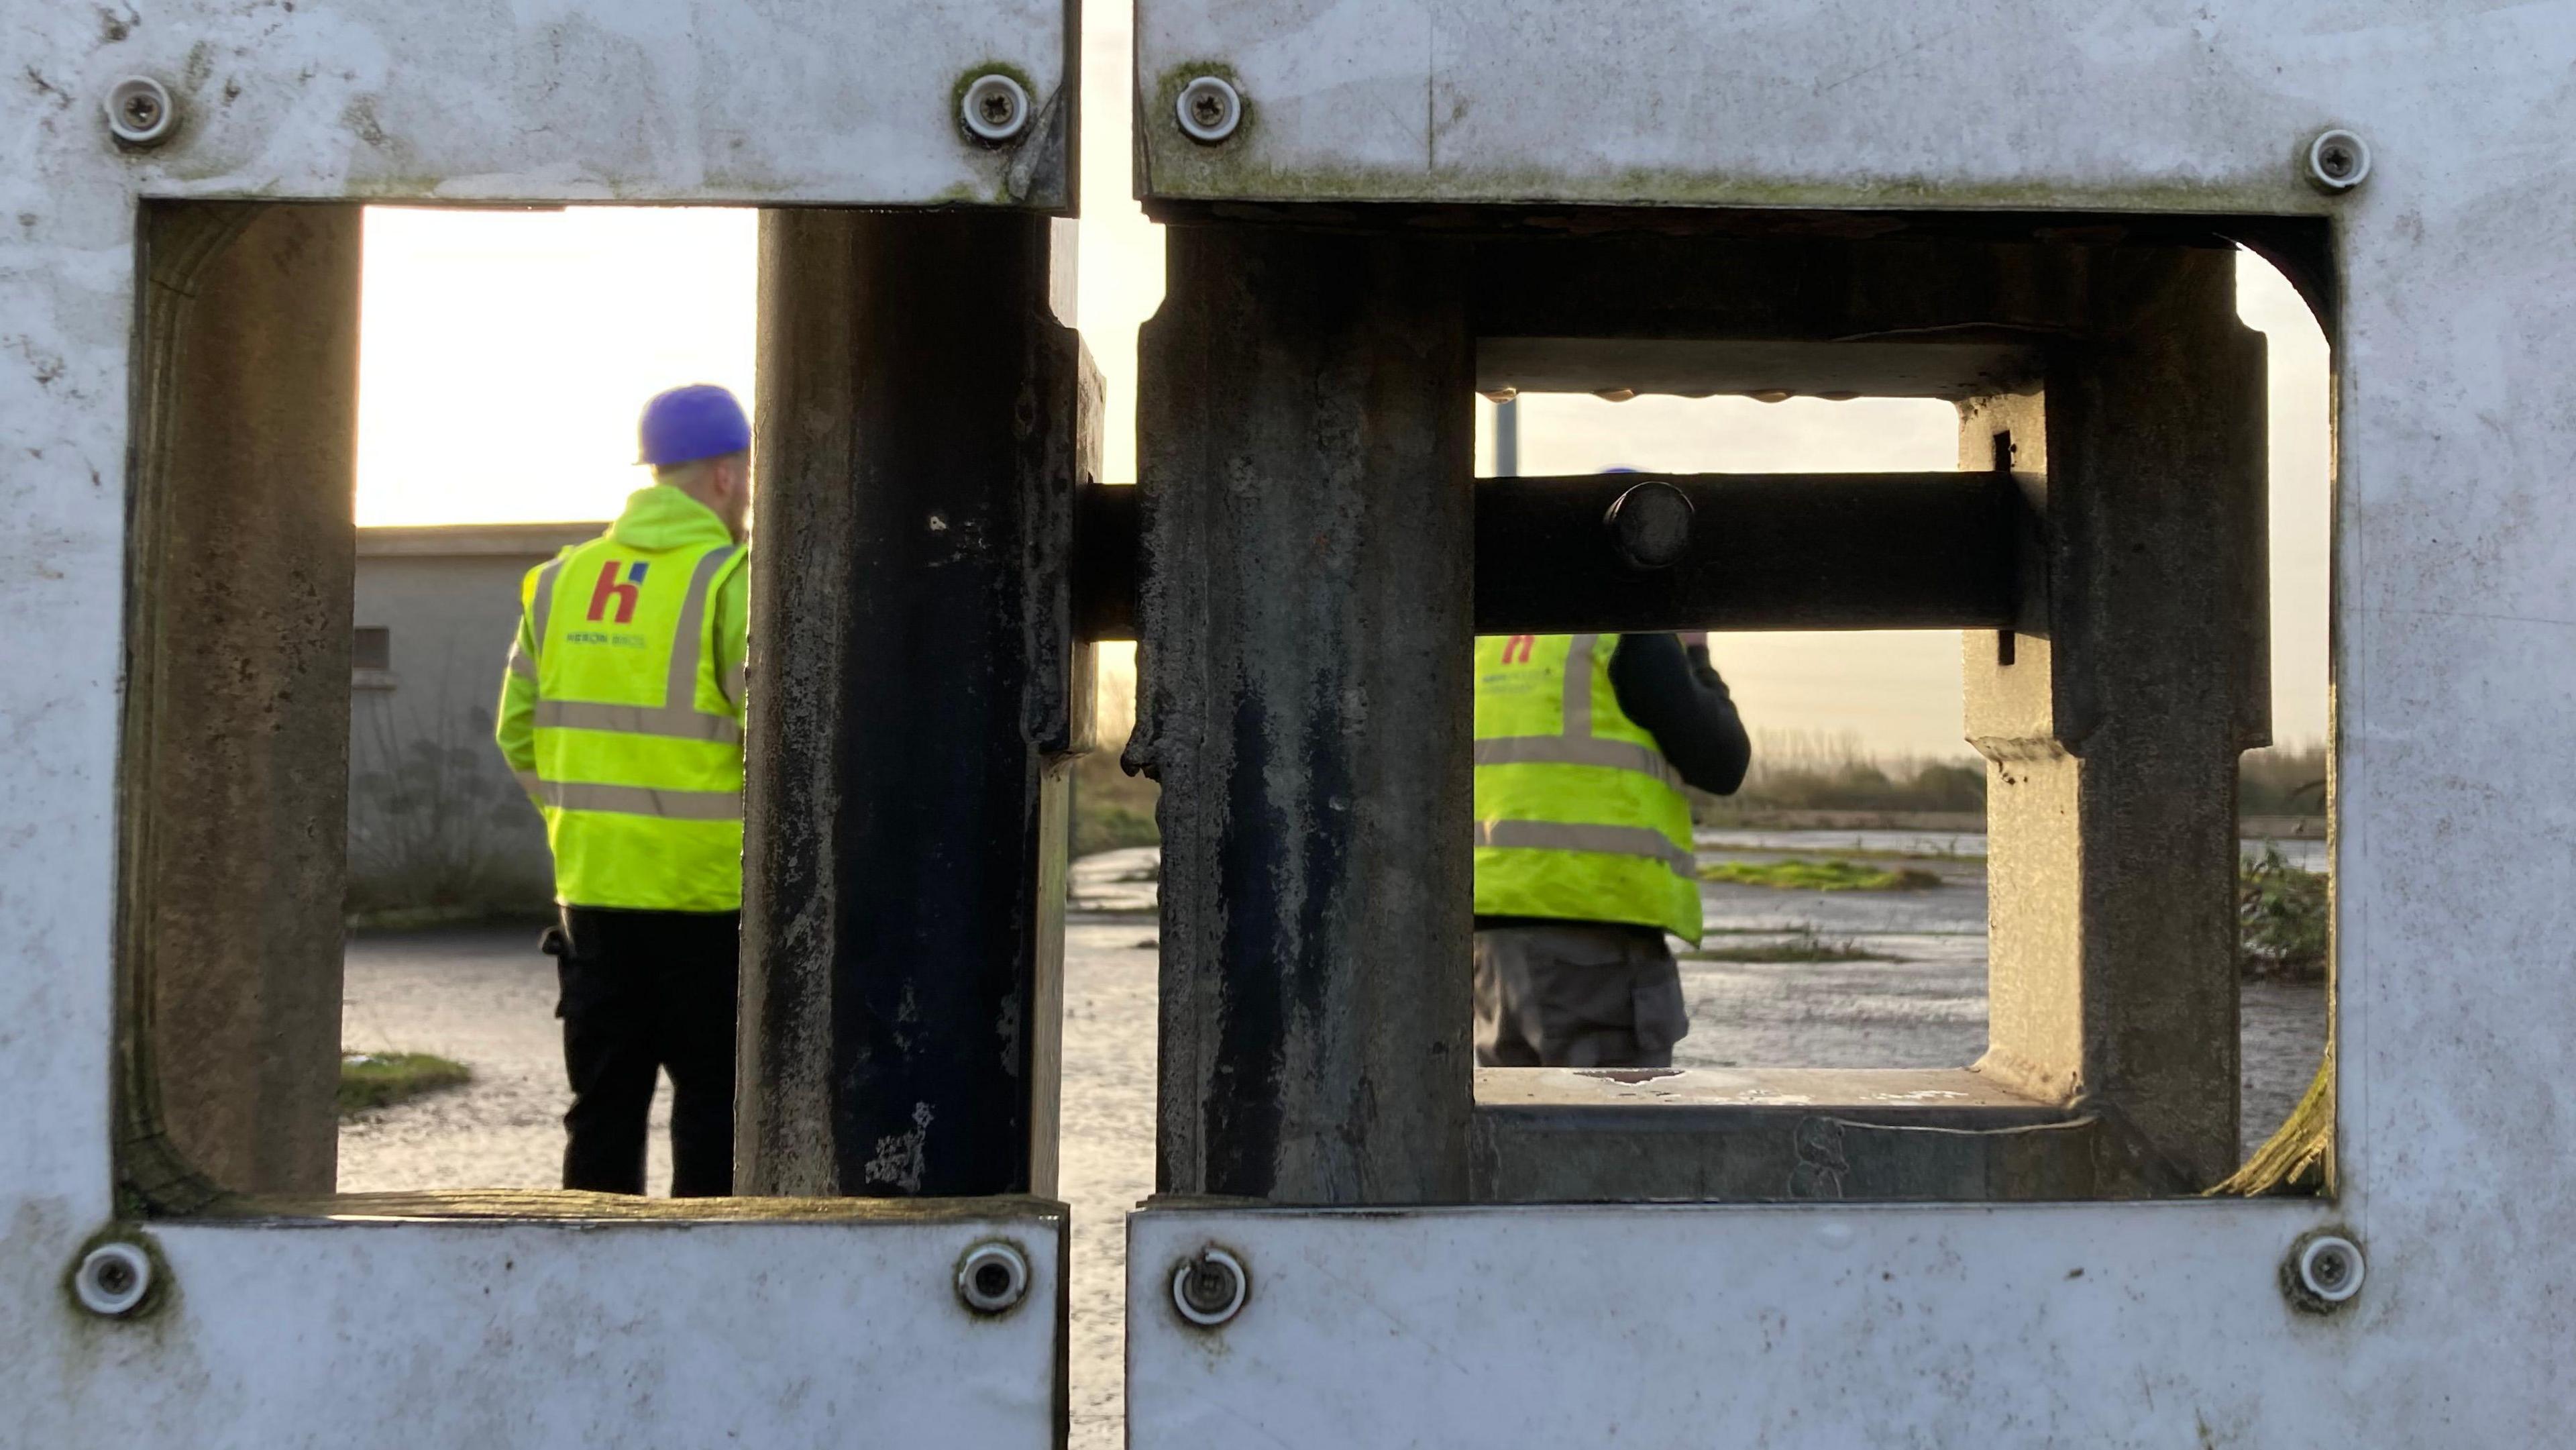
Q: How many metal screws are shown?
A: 8